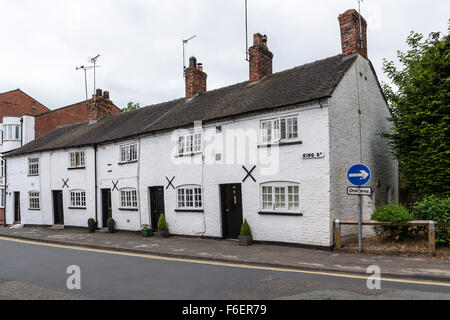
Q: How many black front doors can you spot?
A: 5